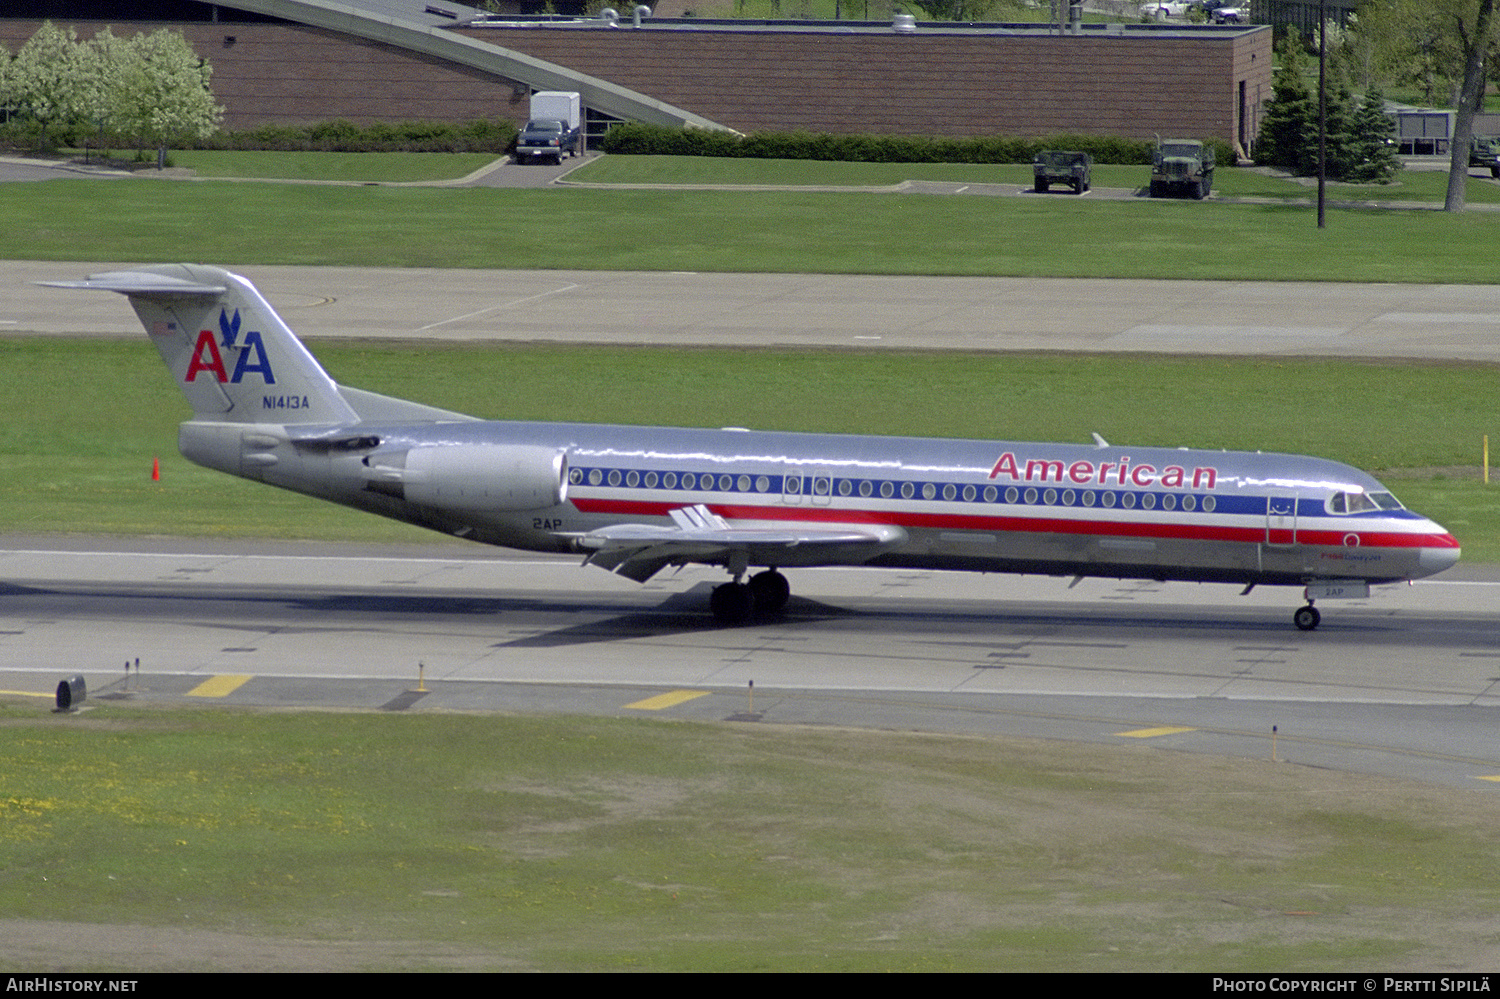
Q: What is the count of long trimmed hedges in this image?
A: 2